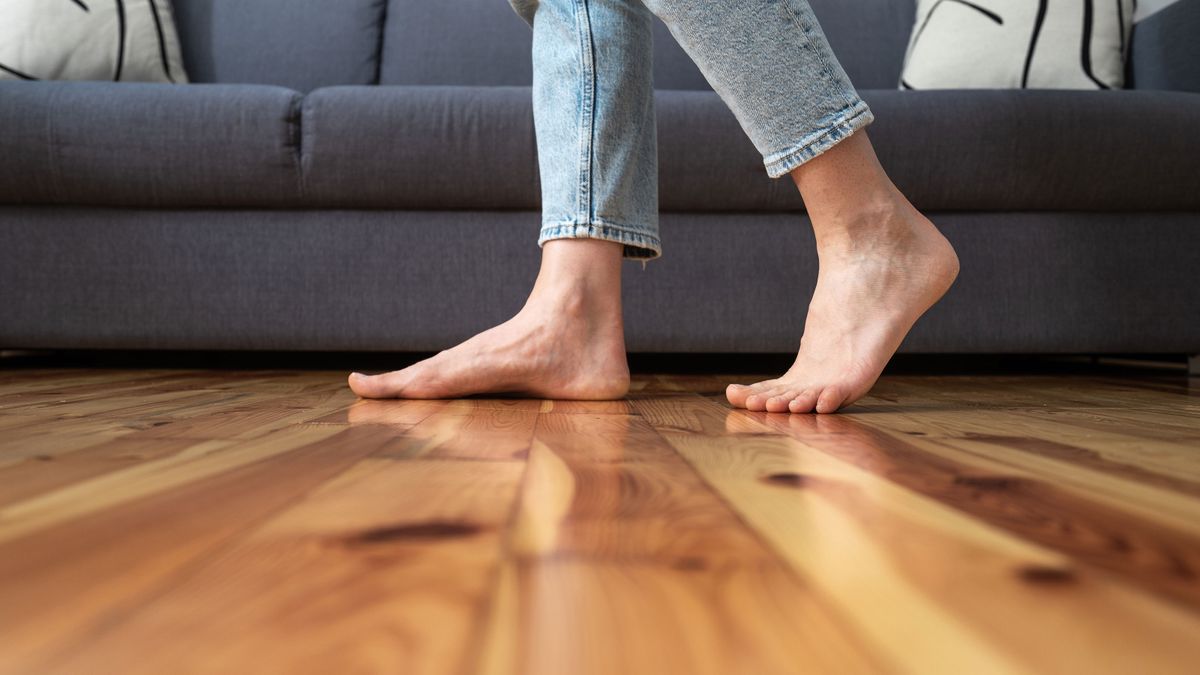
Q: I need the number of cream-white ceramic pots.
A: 0